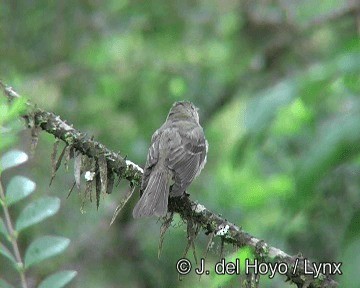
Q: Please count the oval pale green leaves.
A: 5